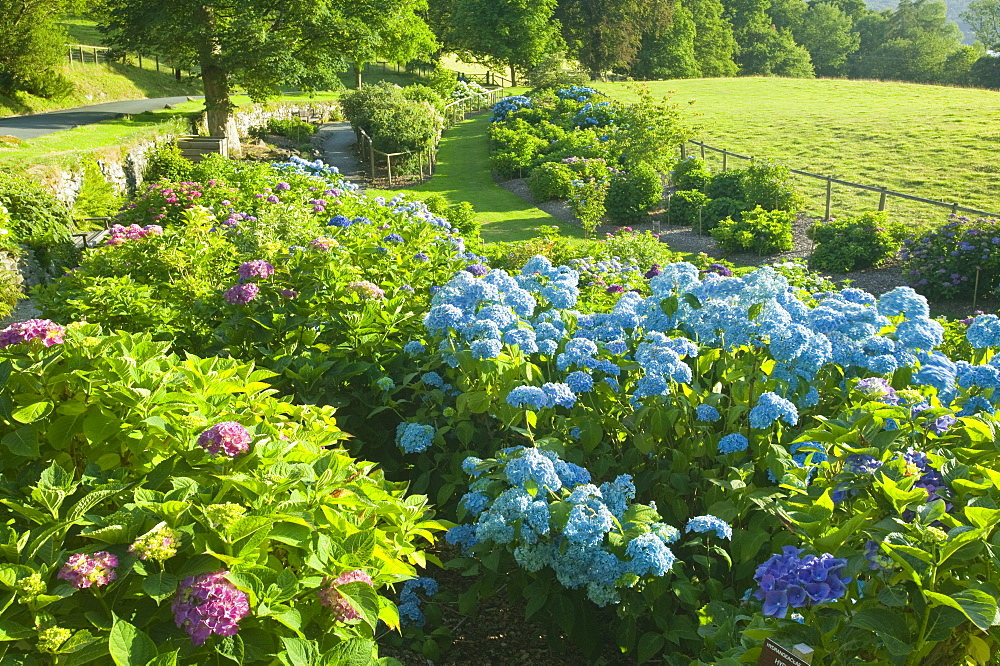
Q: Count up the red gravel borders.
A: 0